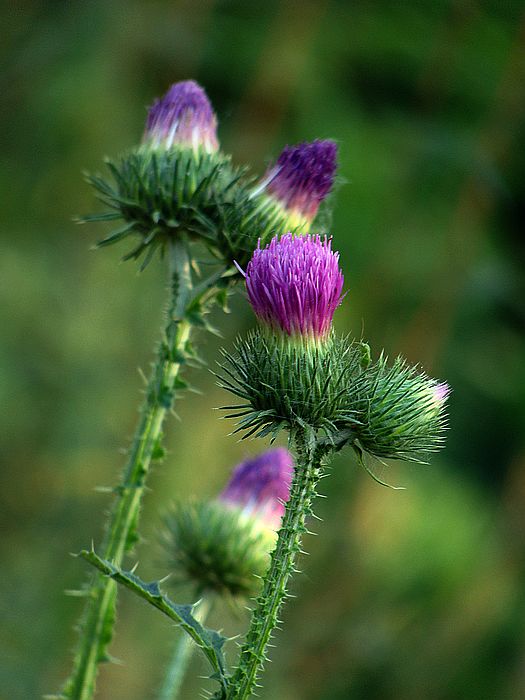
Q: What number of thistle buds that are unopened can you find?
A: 1